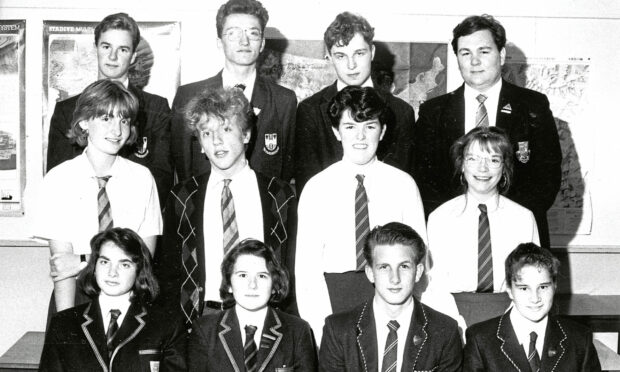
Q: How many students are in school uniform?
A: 12